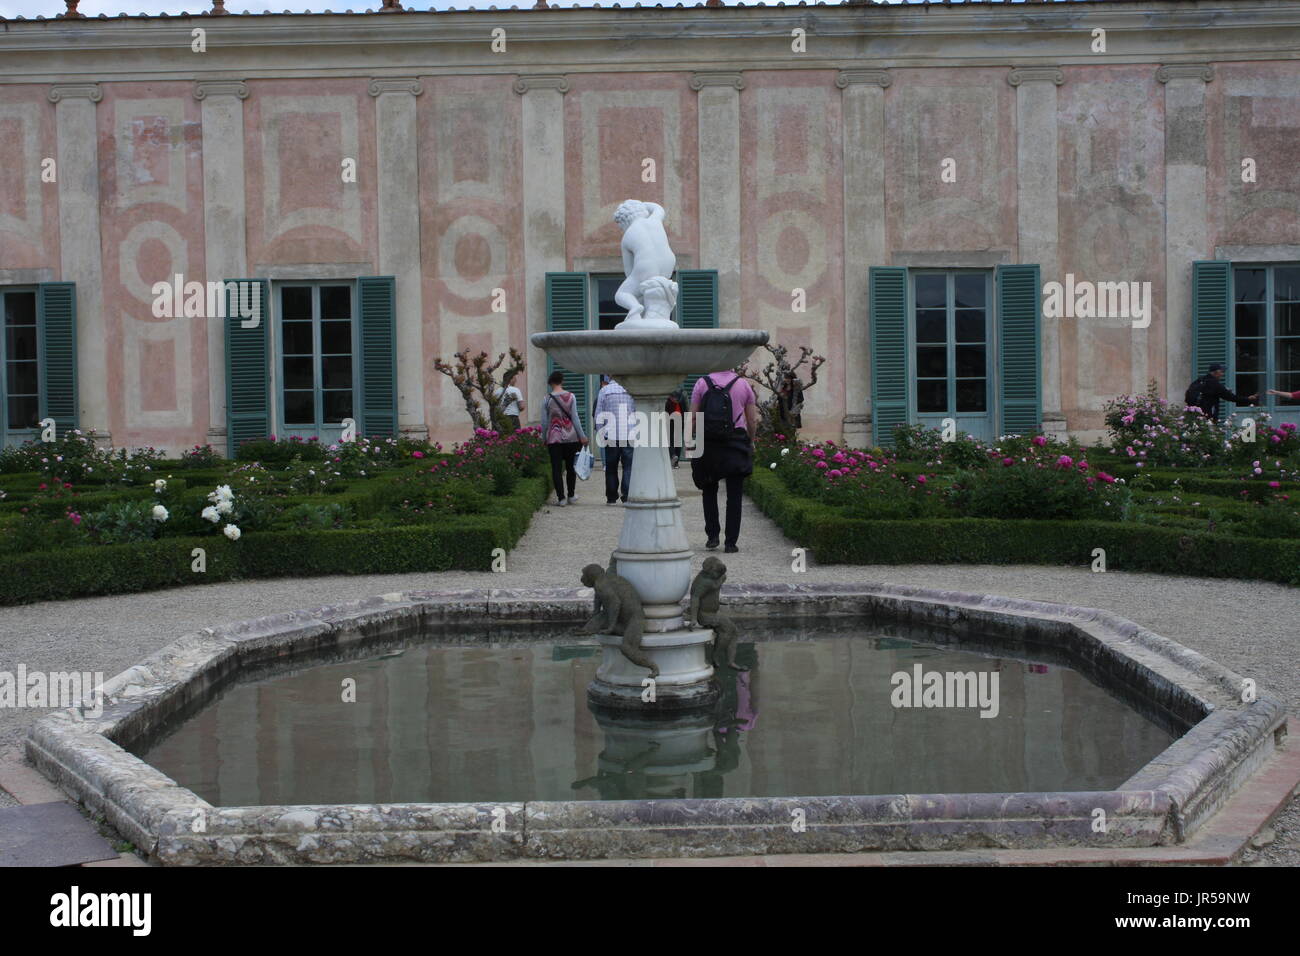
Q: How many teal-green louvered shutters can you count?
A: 8